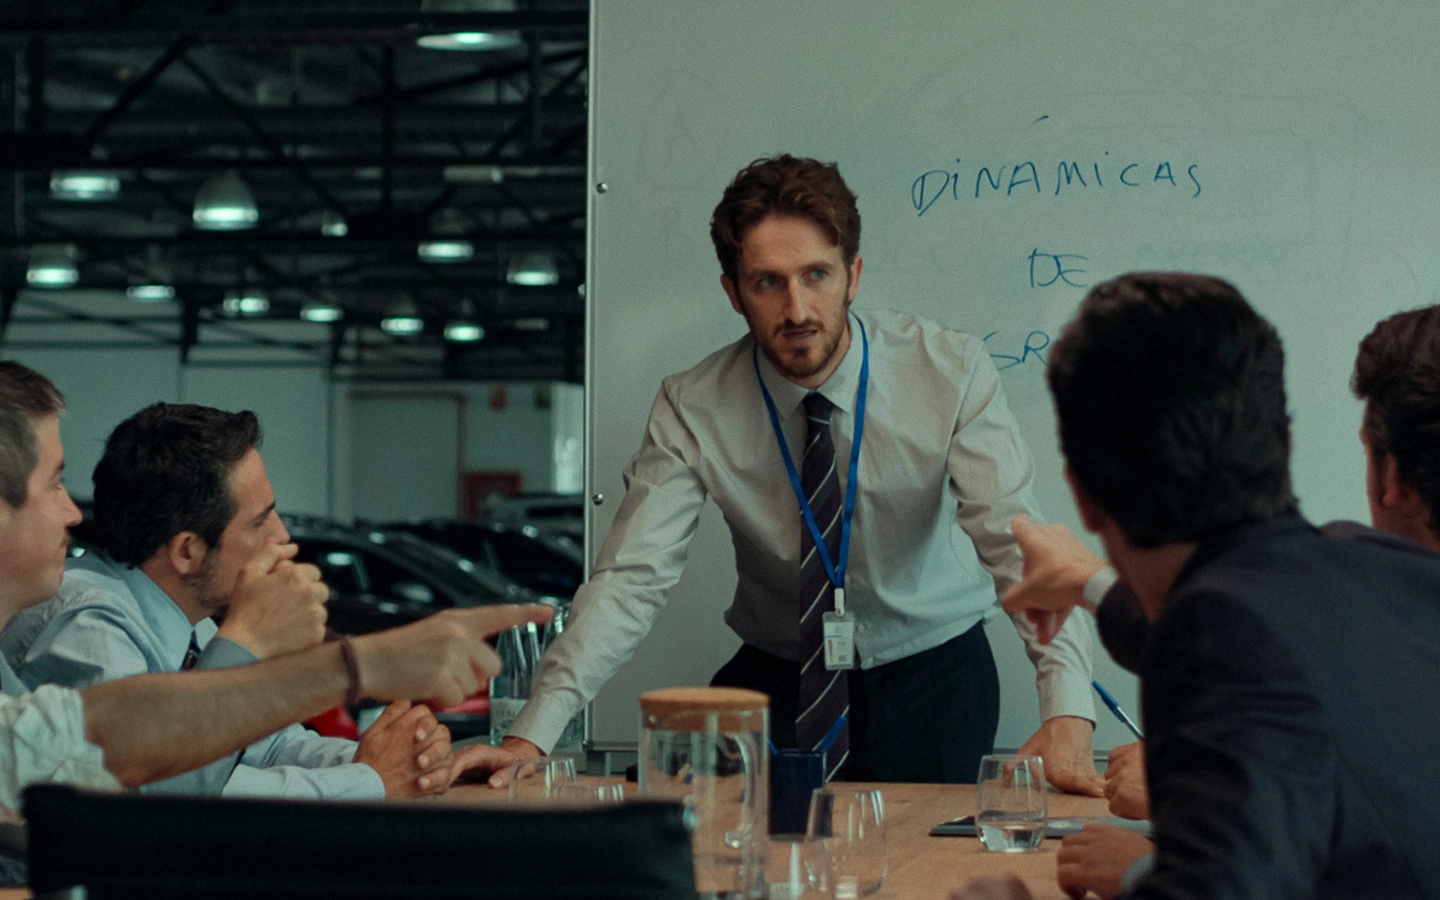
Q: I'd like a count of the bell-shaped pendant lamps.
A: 12